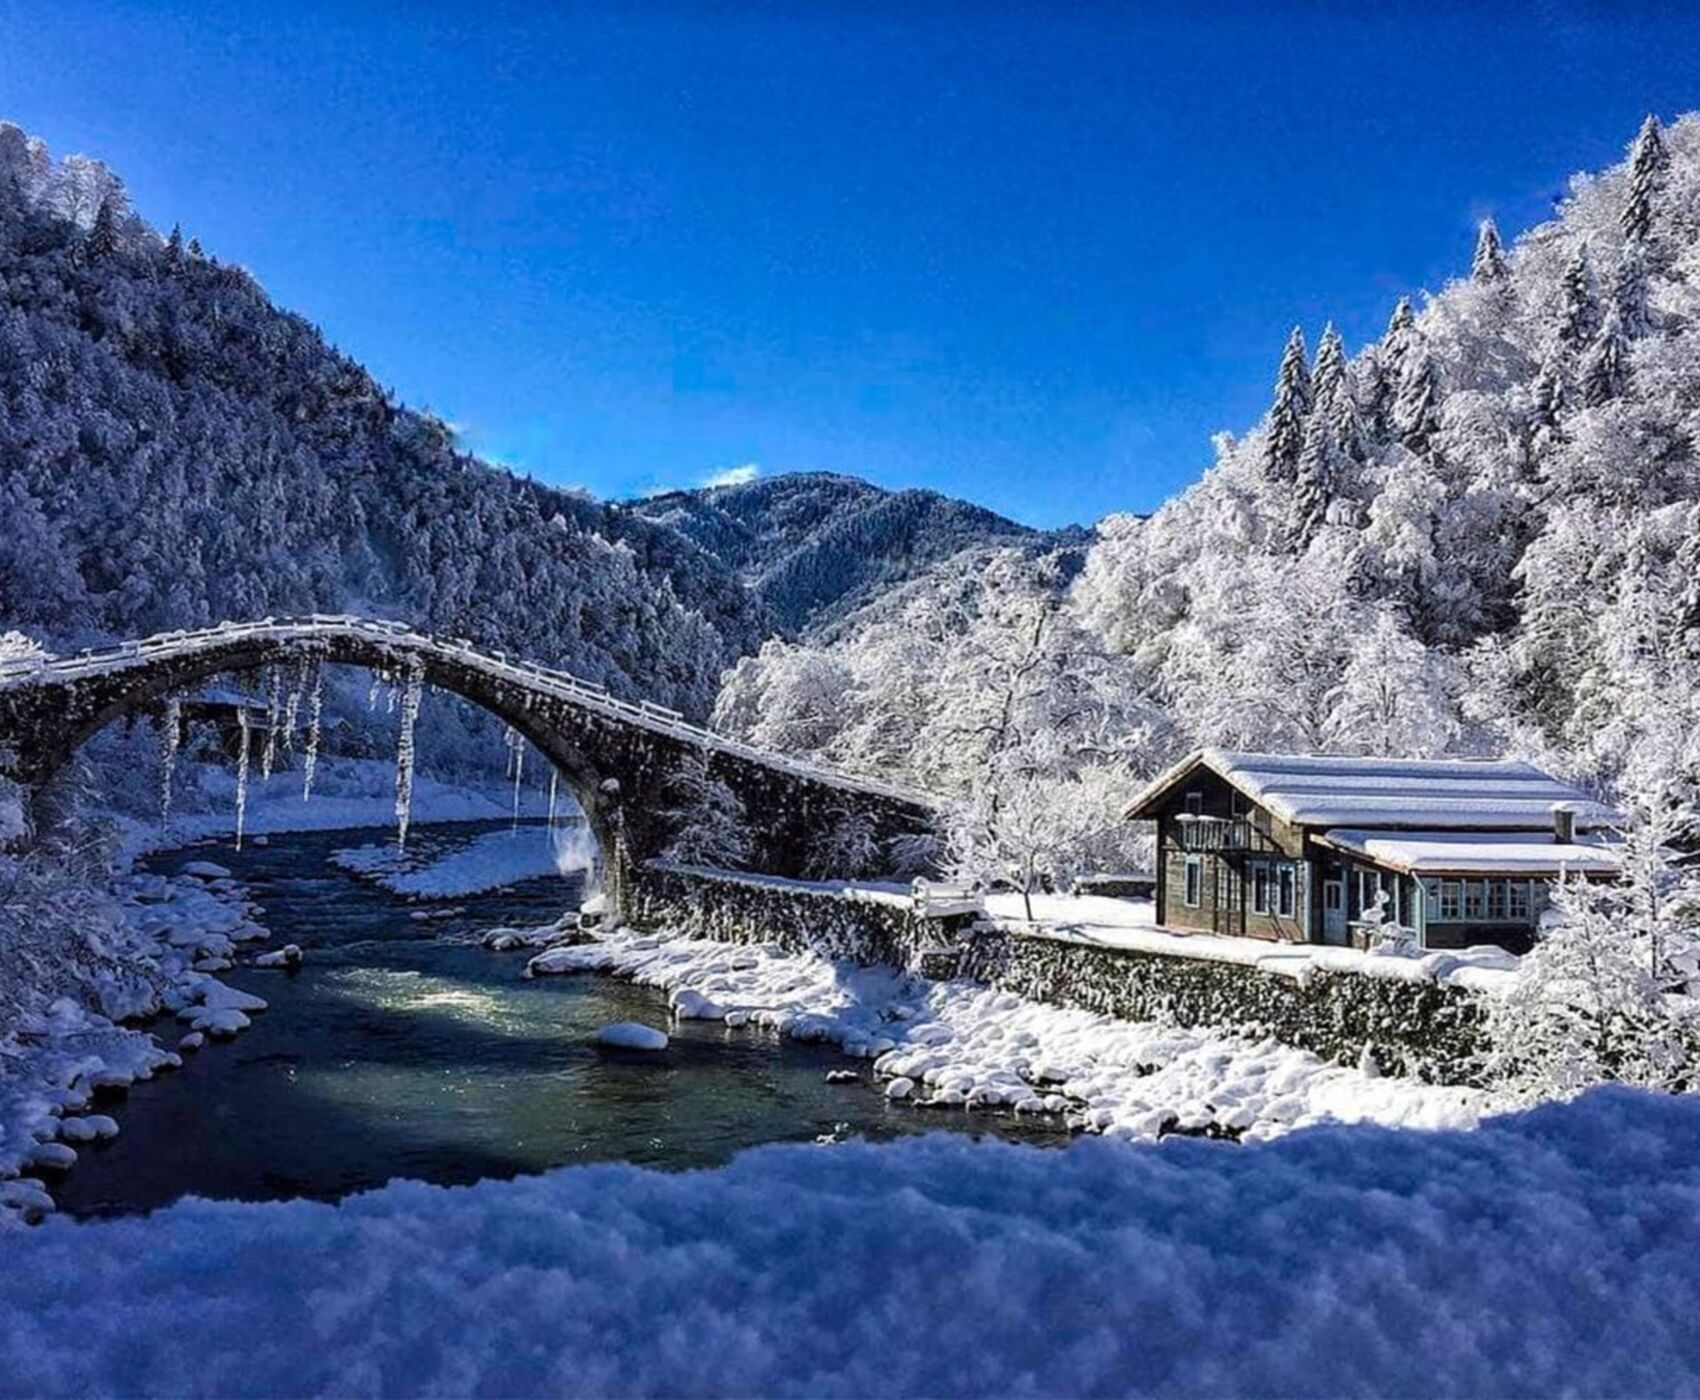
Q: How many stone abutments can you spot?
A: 2